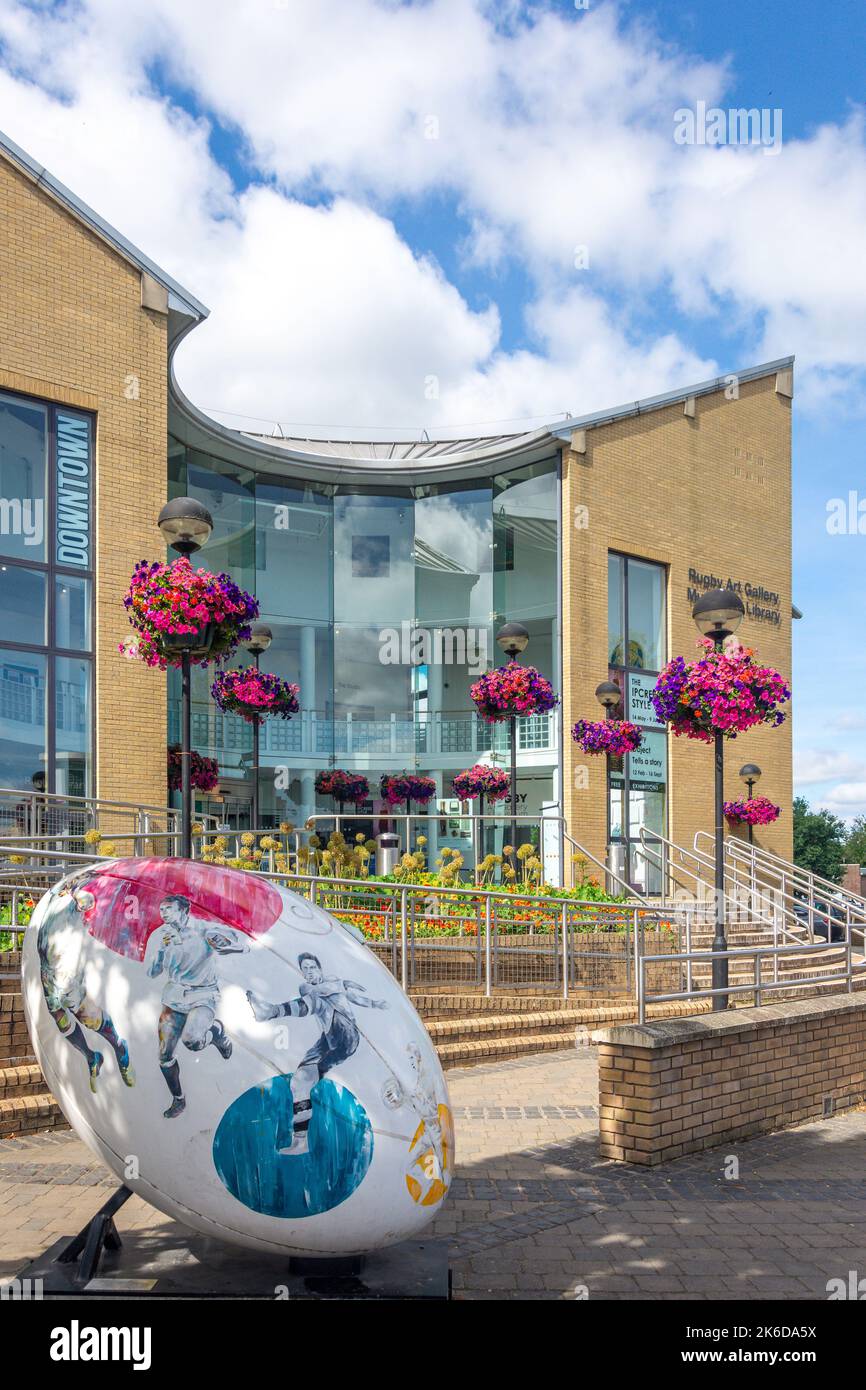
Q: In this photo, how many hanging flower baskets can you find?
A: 10